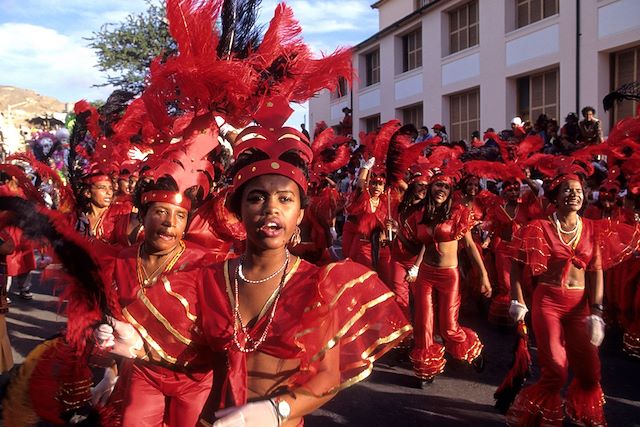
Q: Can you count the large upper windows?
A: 4